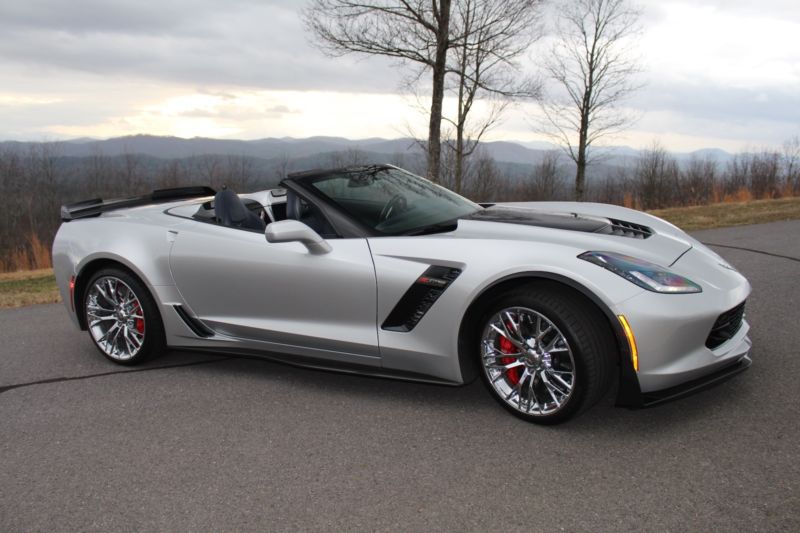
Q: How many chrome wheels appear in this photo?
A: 2